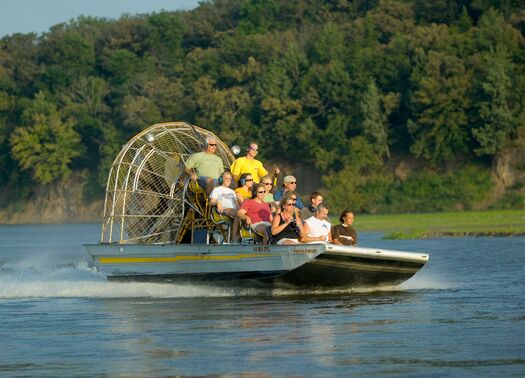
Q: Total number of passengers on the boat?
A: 12